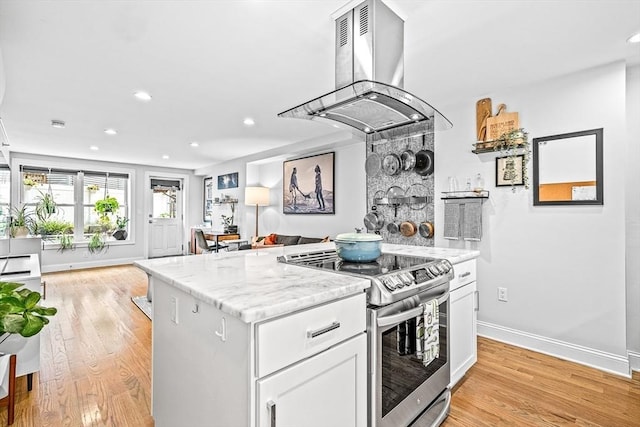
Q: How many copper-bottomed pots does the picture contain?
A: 2